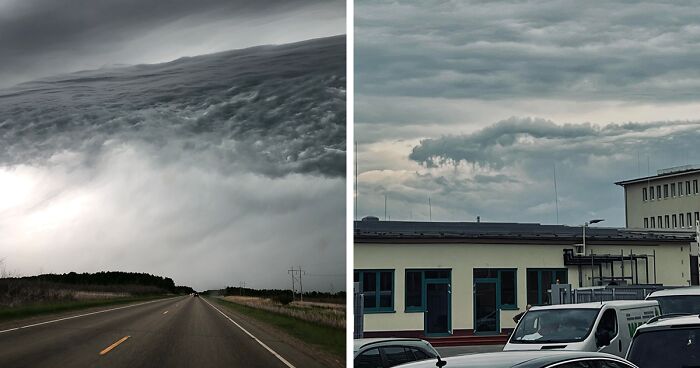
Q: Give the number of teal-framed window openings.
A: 4